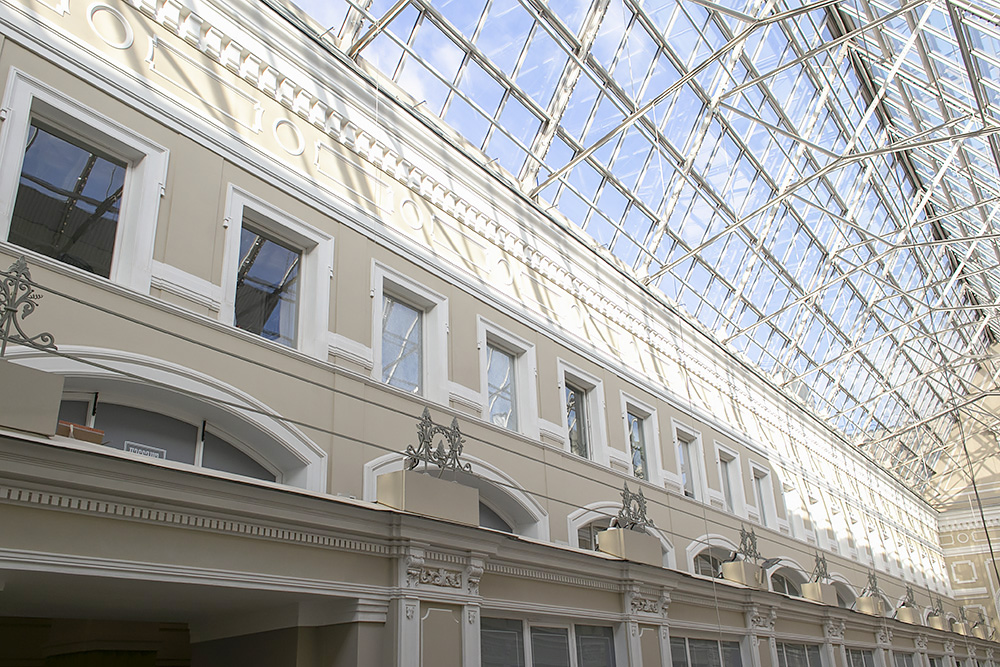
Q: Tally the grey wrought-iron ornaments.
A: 10